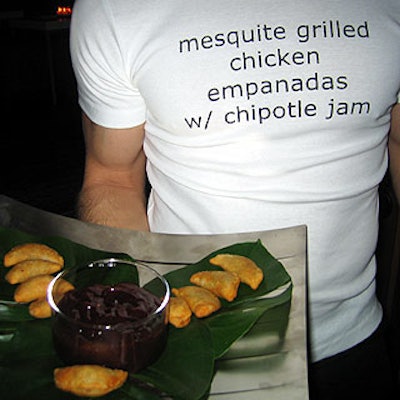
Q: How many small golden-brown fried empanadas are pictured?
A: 9